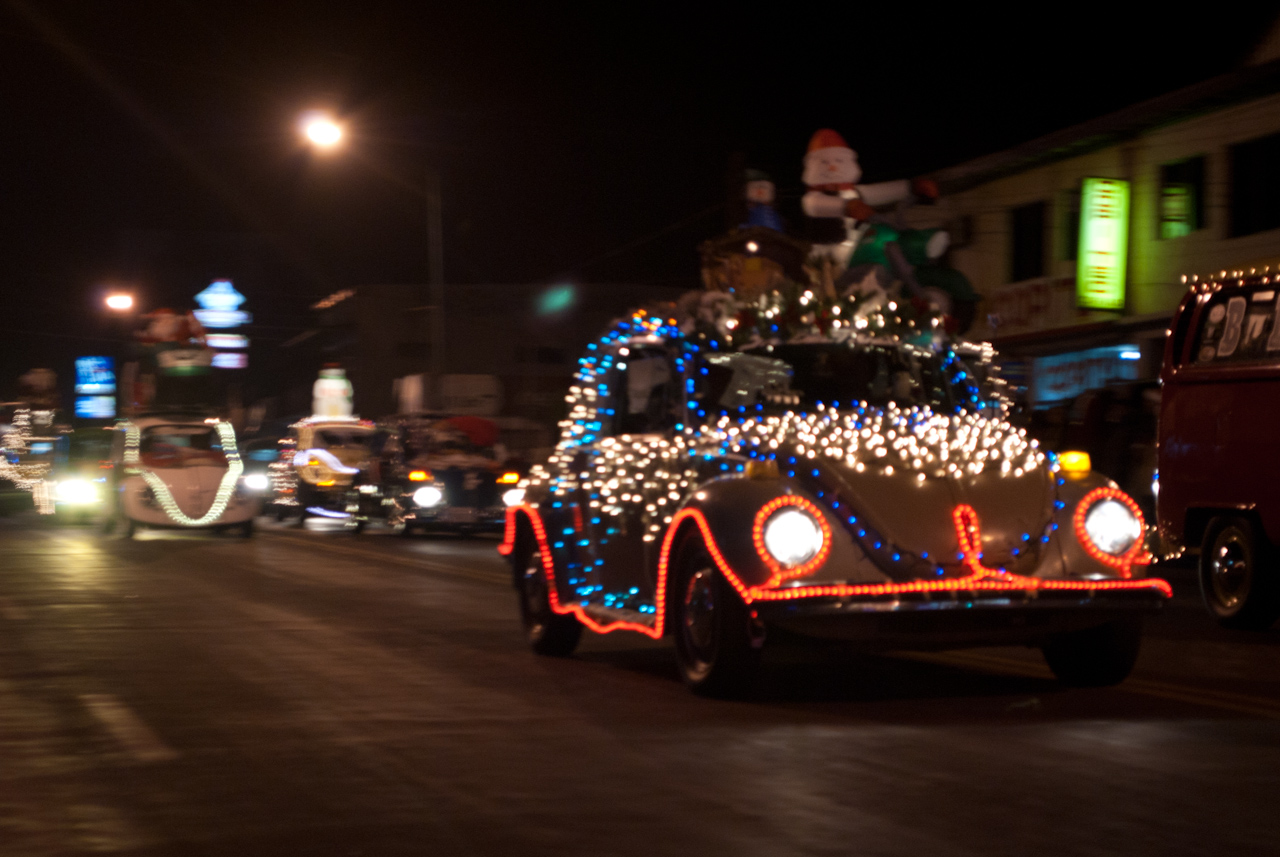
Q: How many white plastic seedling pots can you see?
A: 0